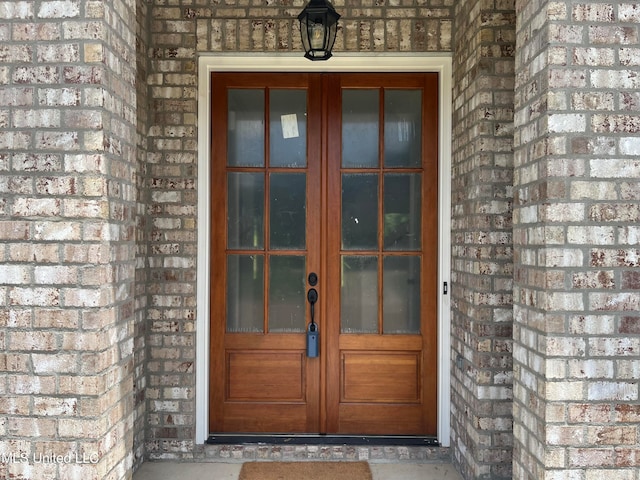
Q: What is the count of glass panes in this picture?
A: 12